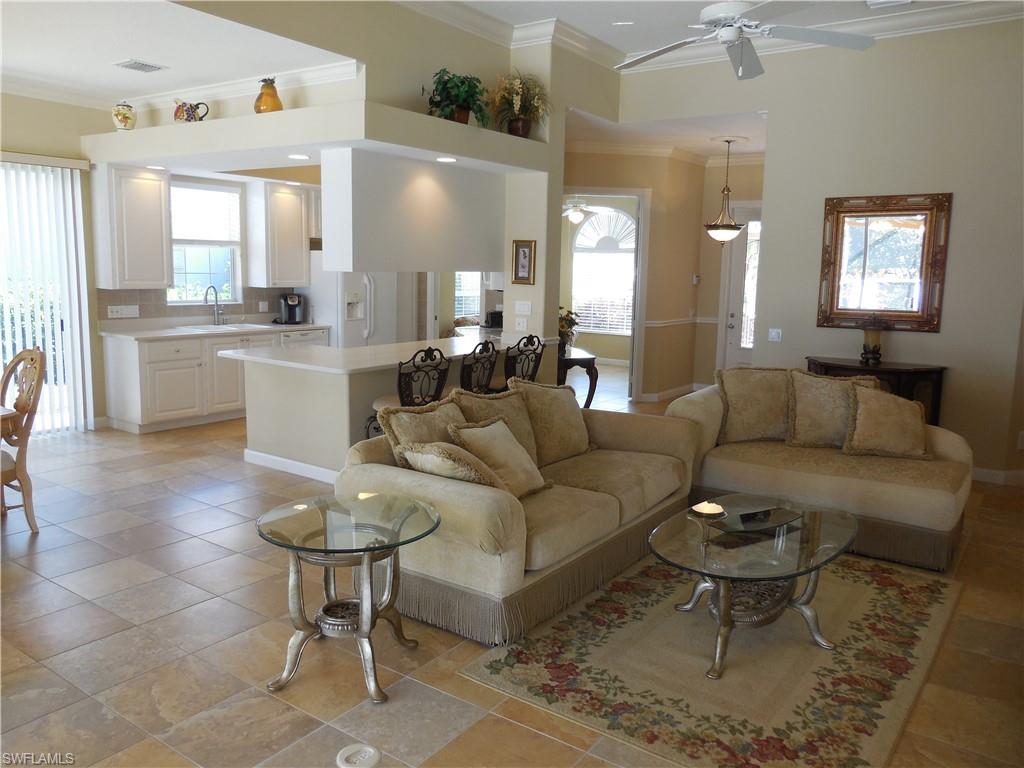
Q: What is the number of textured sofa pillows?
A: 8